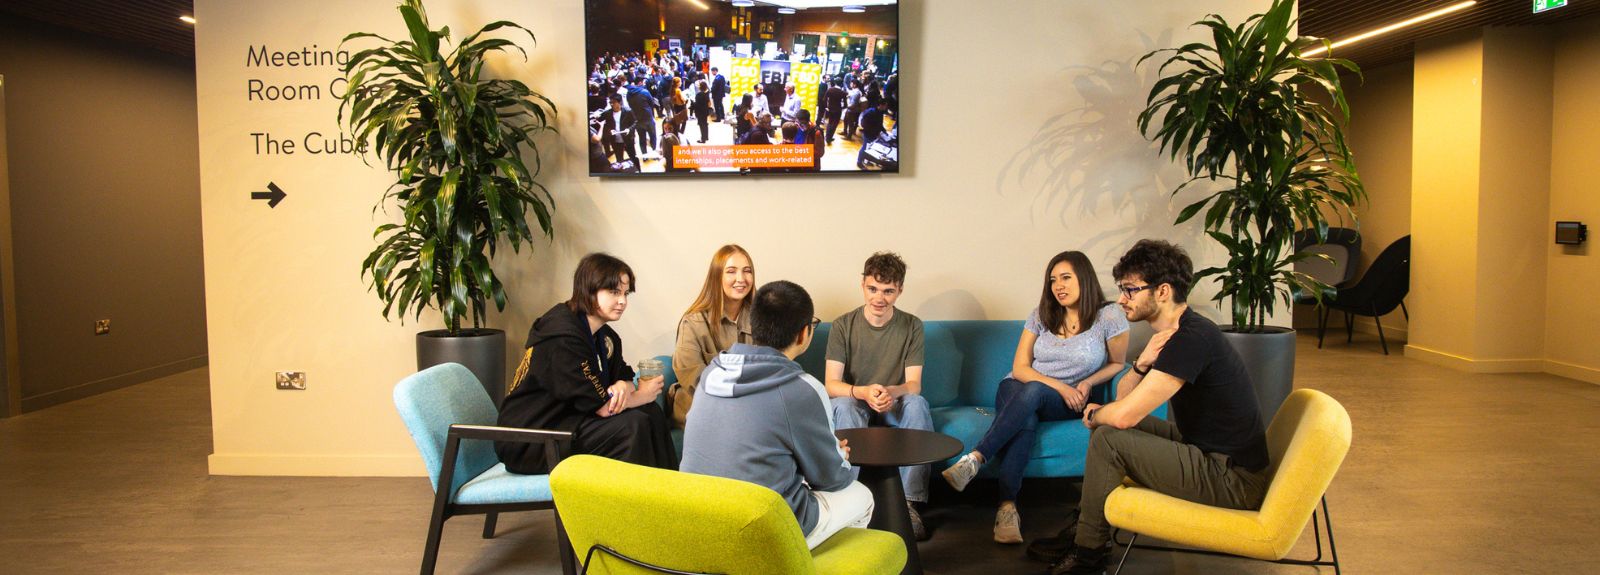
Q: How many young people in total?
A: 6